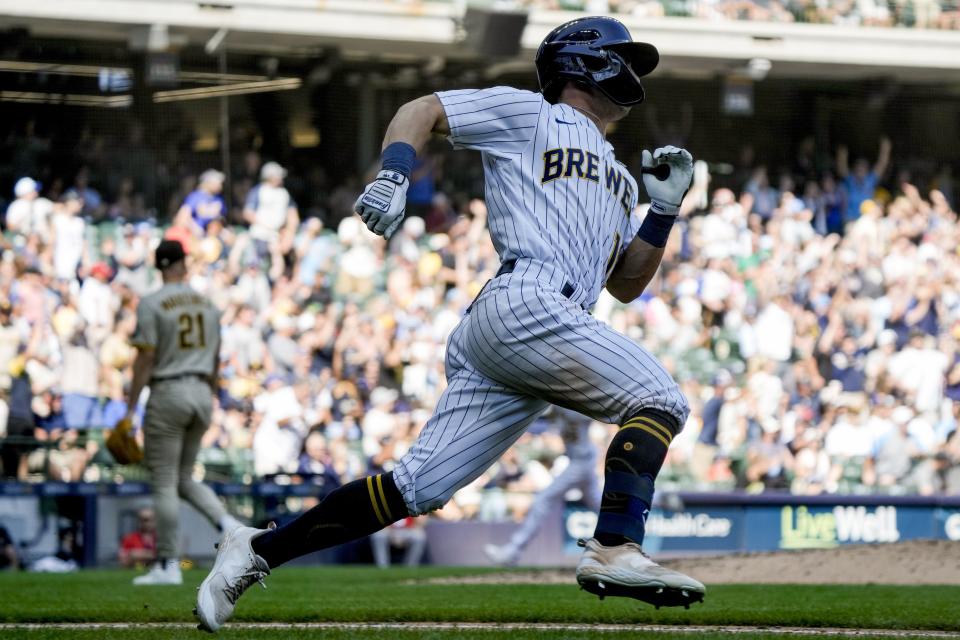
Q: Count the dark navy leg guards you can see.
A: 1